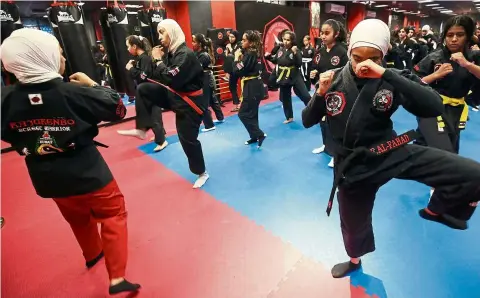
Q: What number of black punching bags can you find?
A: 4